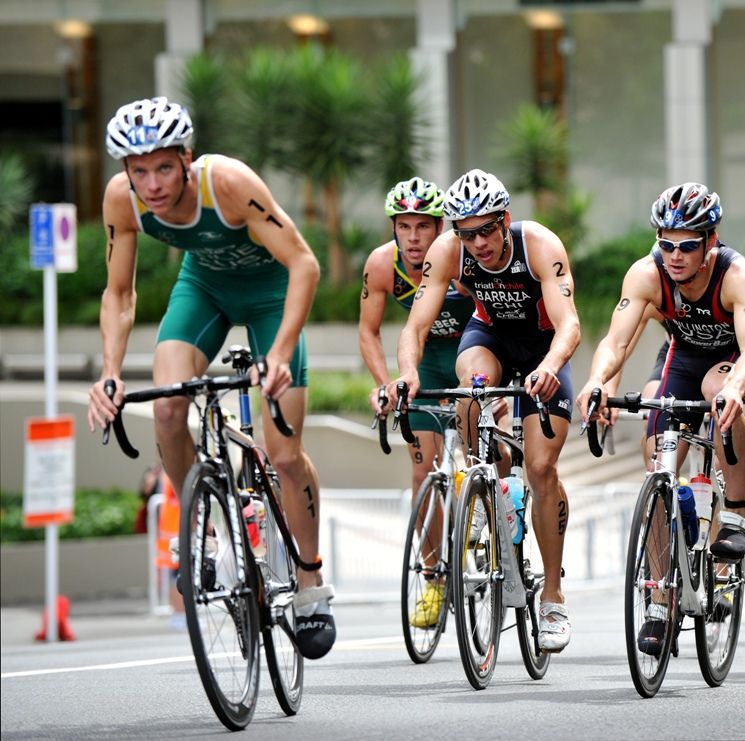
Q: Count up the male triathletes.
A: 4